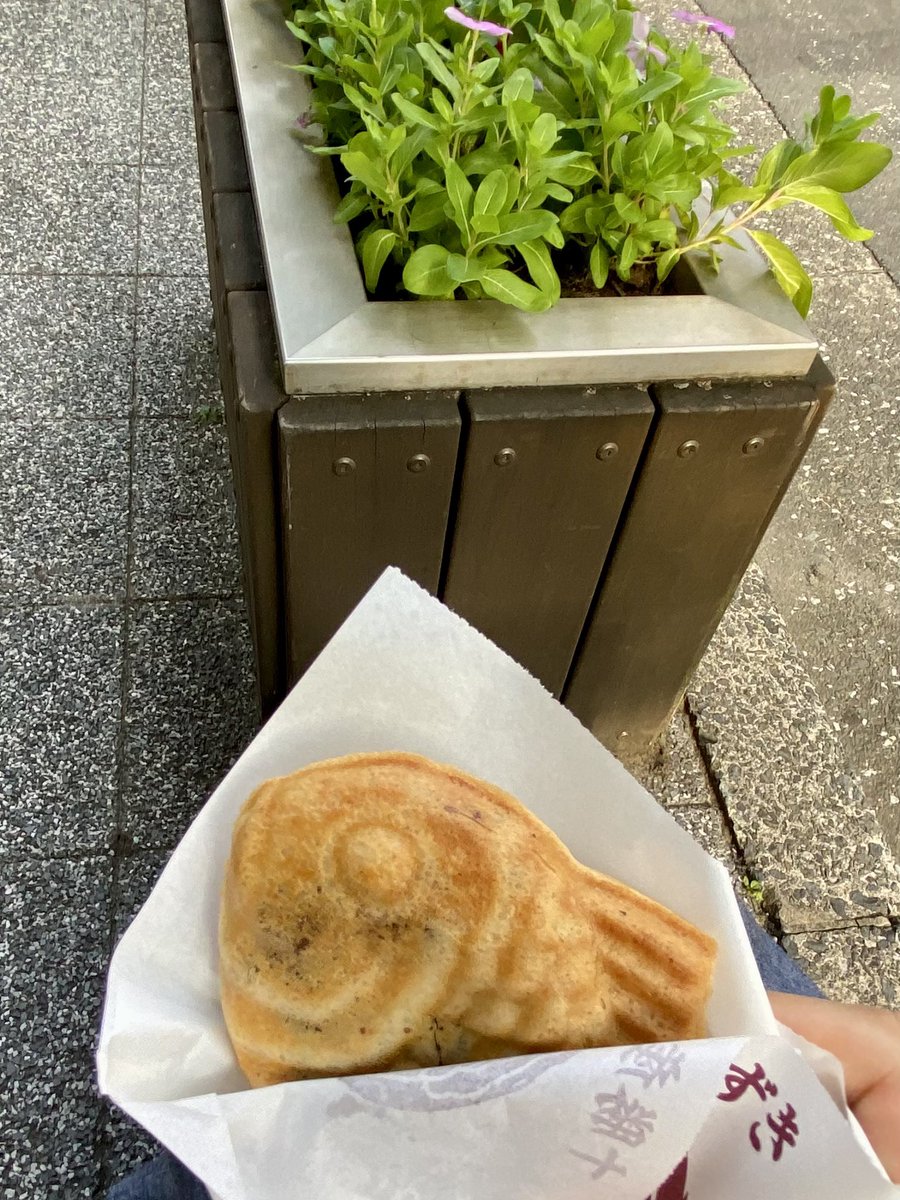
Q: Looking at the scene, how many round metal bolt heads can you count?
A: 6